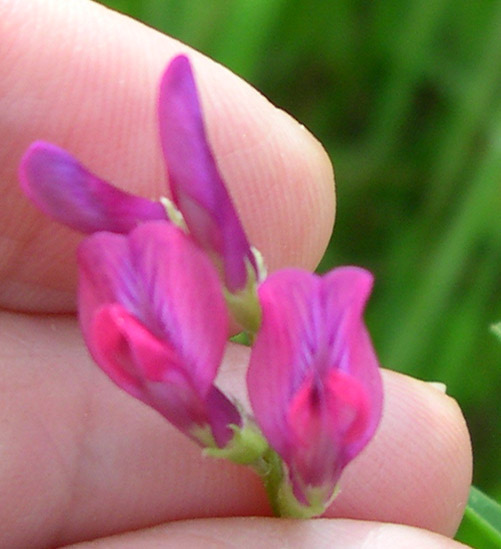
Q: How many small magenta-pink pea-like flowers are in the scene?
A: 4